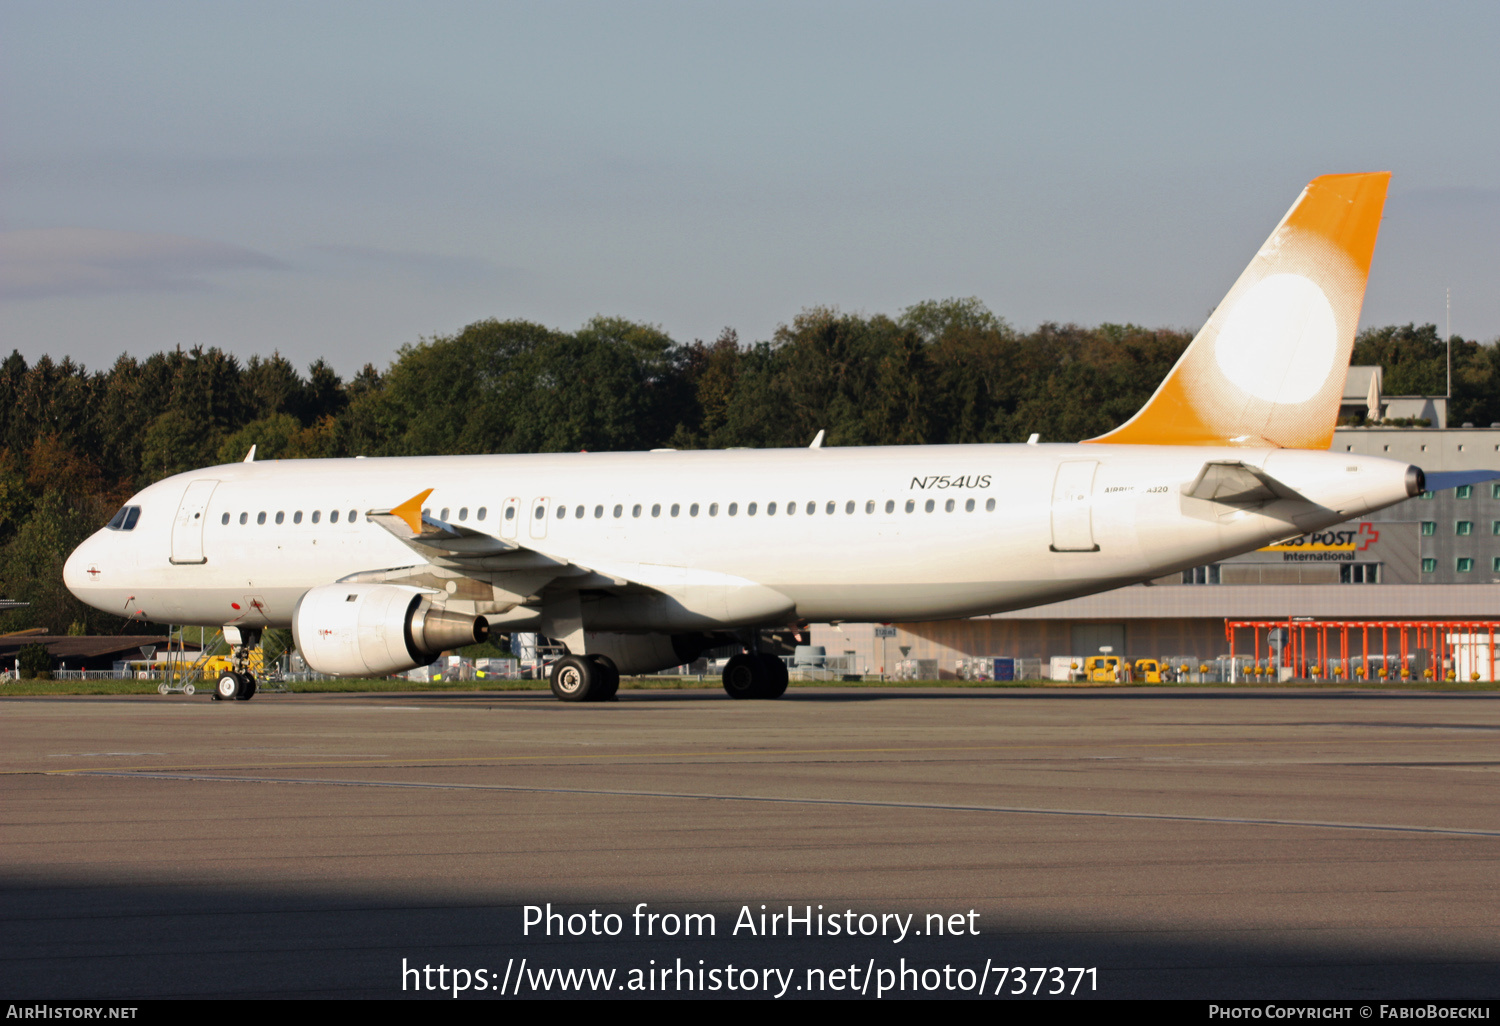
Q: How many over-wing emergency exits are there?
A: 2